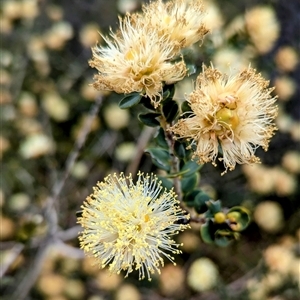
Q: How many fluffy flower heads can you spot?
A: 4